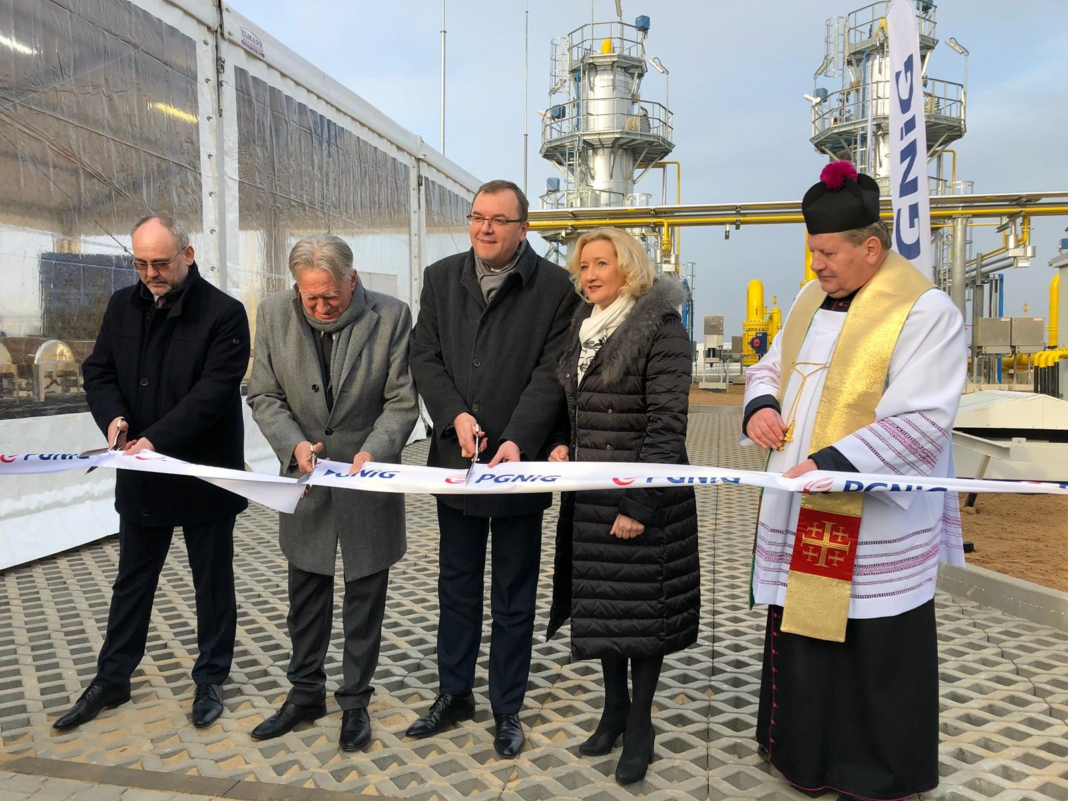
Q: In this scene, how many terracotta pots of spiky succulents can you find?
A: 0